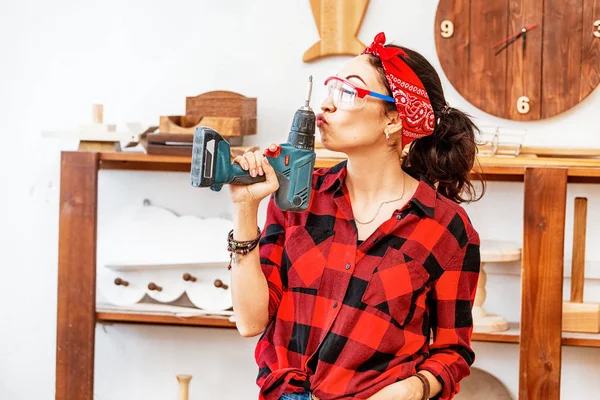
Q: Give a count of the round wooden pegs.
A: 4